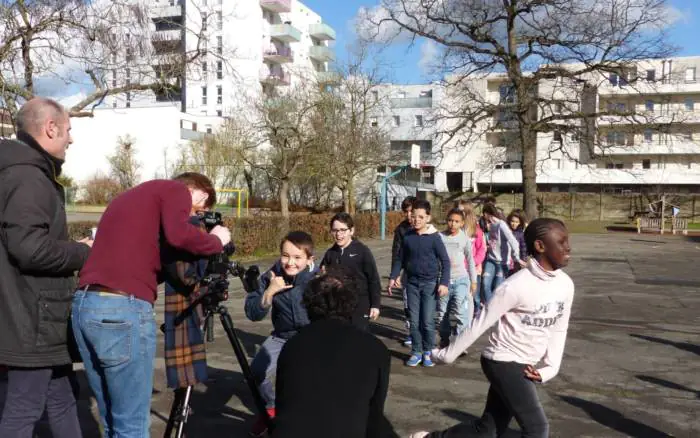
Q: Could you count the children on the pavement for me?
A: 9